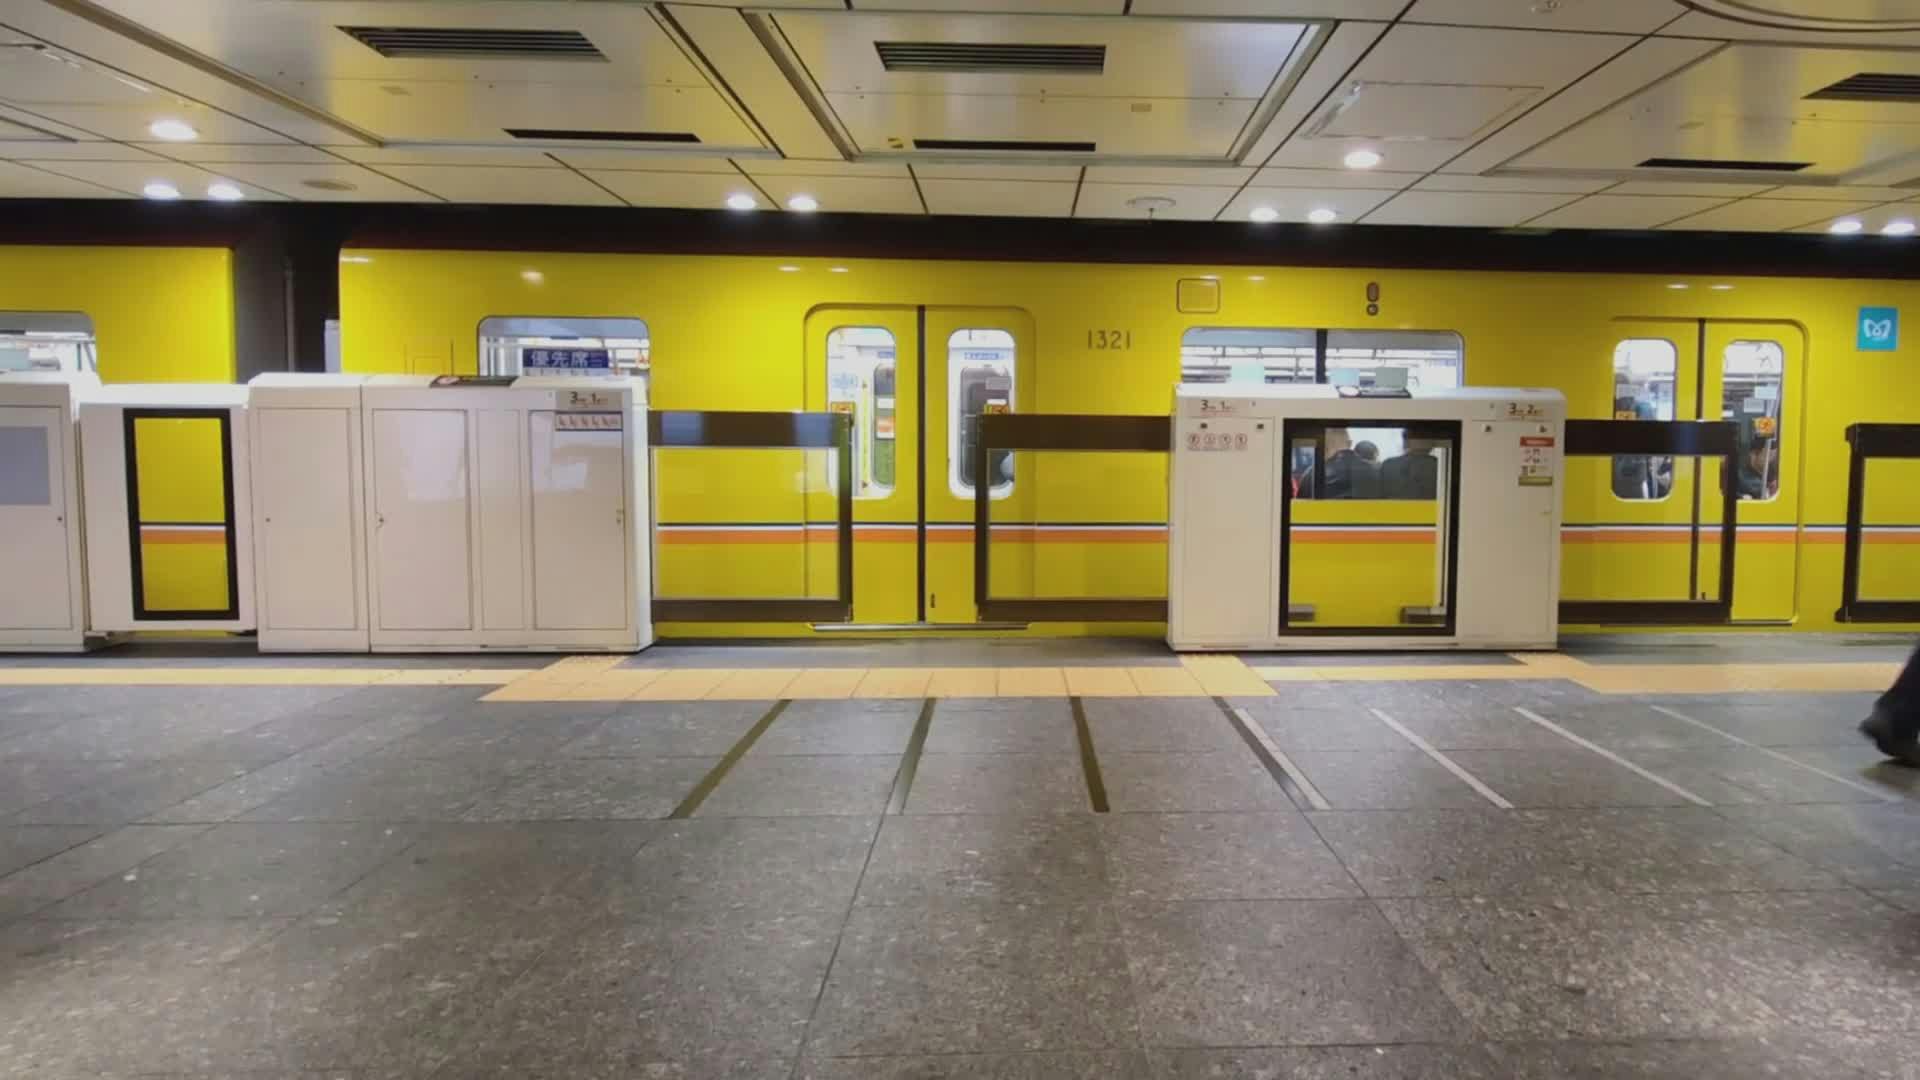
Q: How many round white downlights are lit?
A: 10